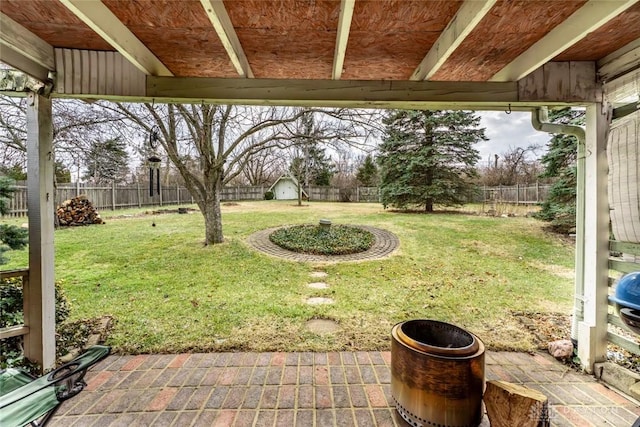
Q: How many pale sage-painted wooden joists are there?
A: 5